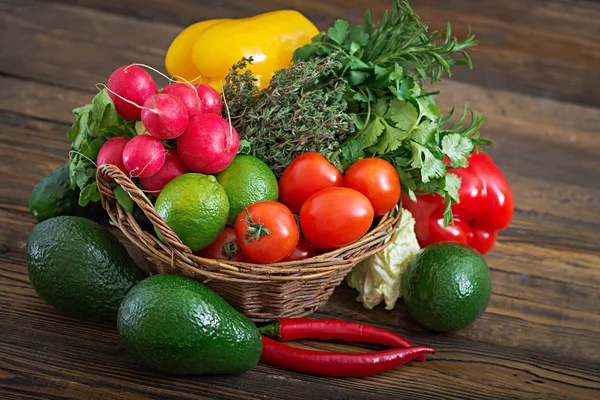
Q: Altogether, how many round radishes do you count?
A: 8